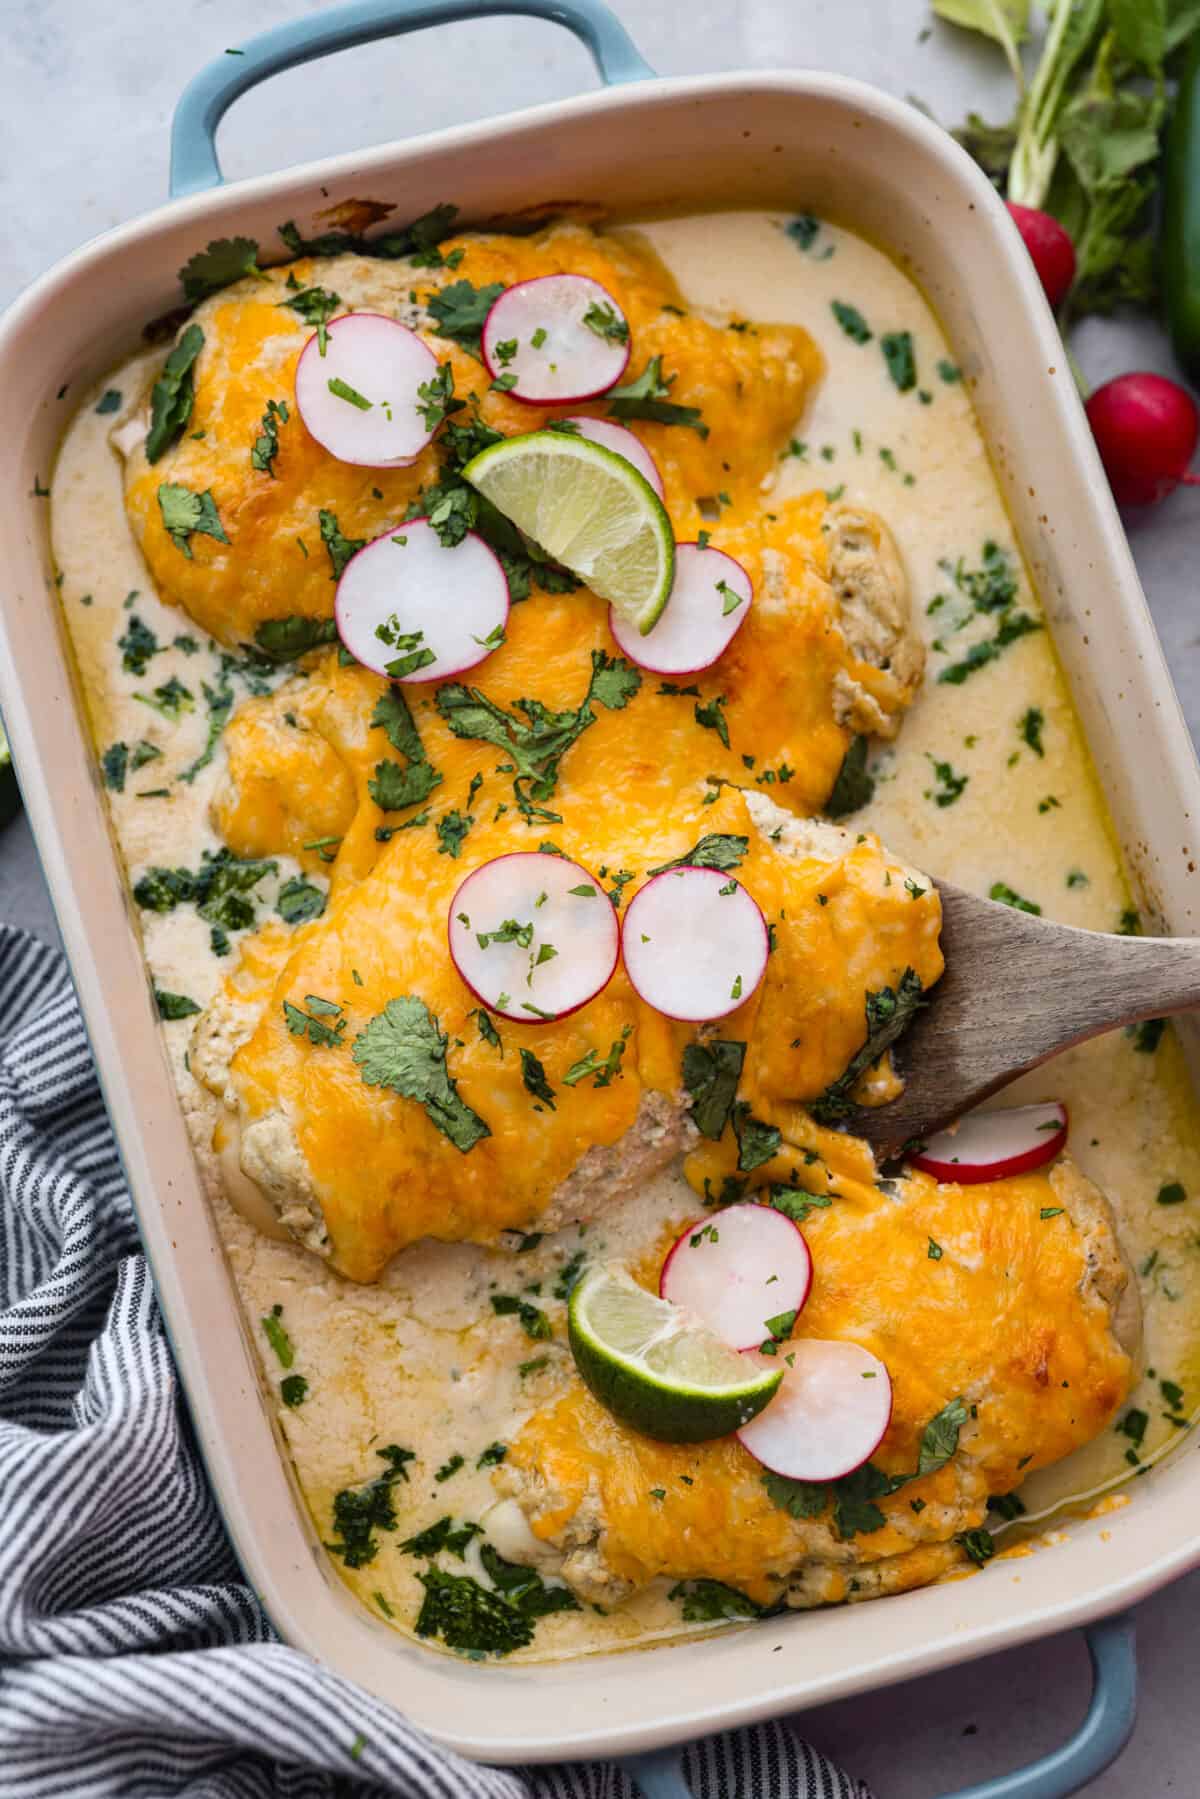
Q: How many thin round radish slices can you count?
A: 10